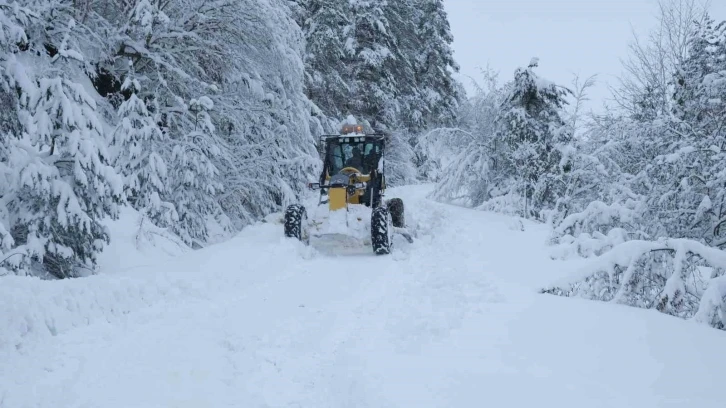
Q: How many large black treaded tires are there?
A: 3